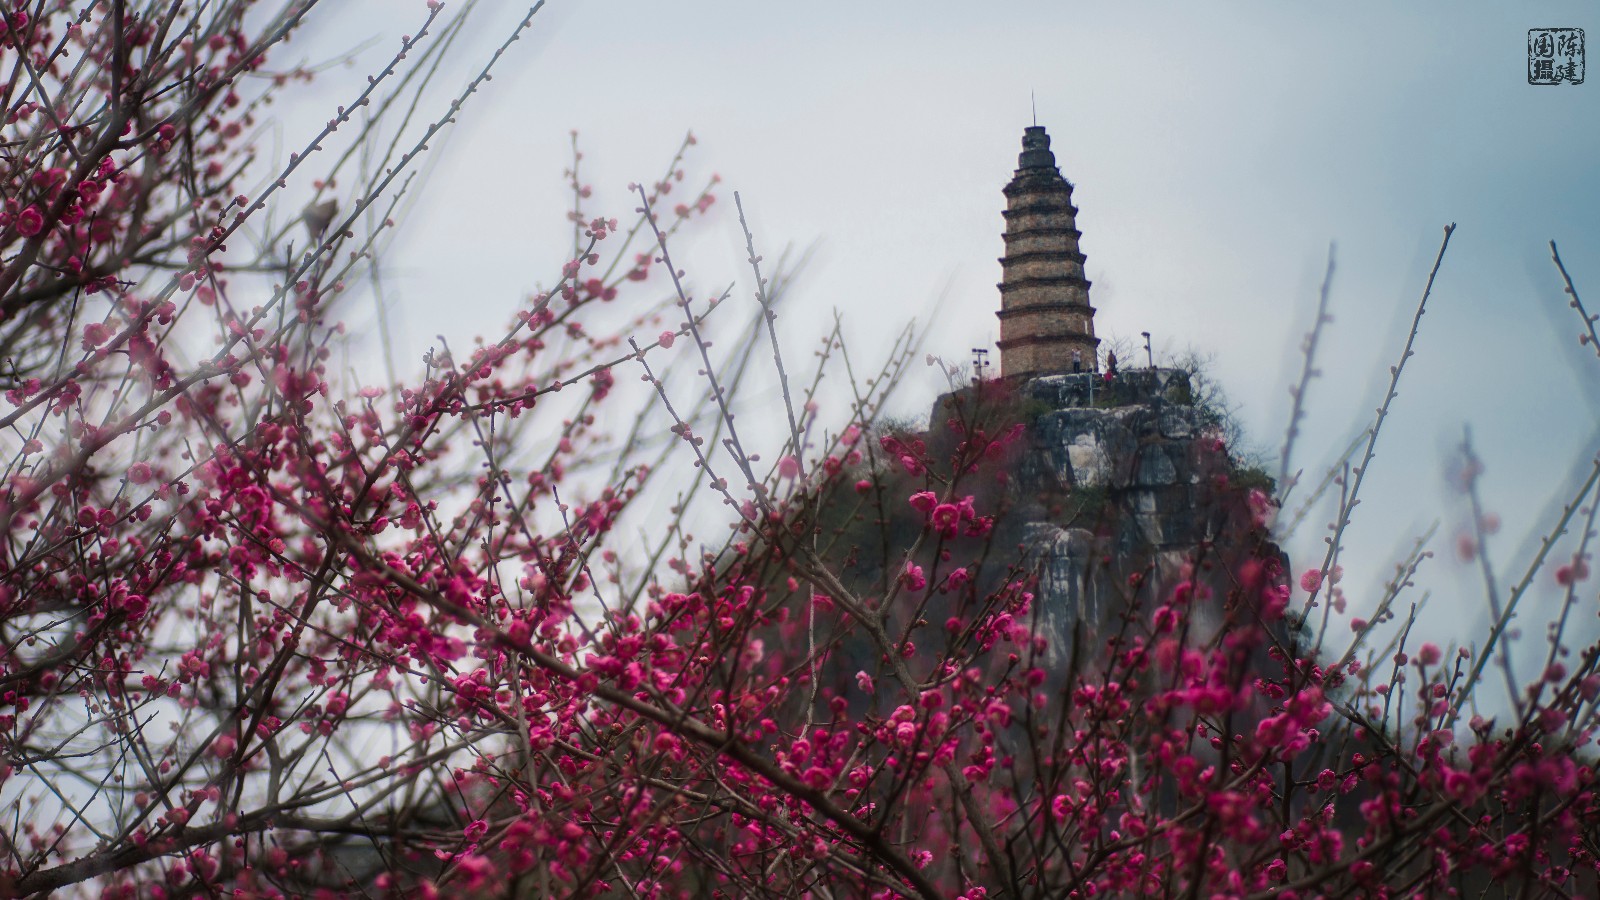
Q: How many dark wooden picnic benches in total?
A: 0